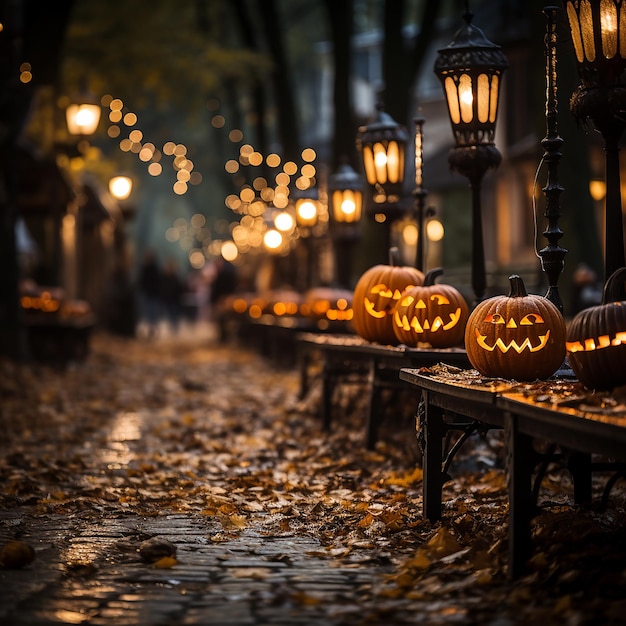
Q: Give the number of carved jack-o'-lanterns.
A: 4